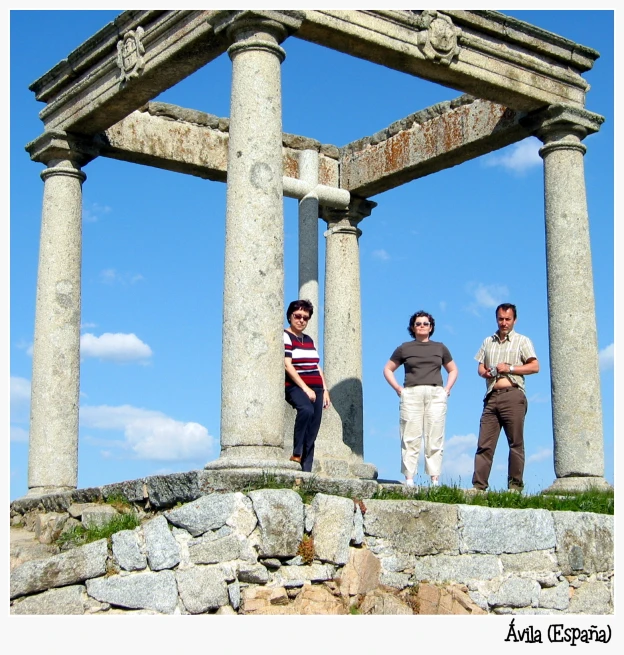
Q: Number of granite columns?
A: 4